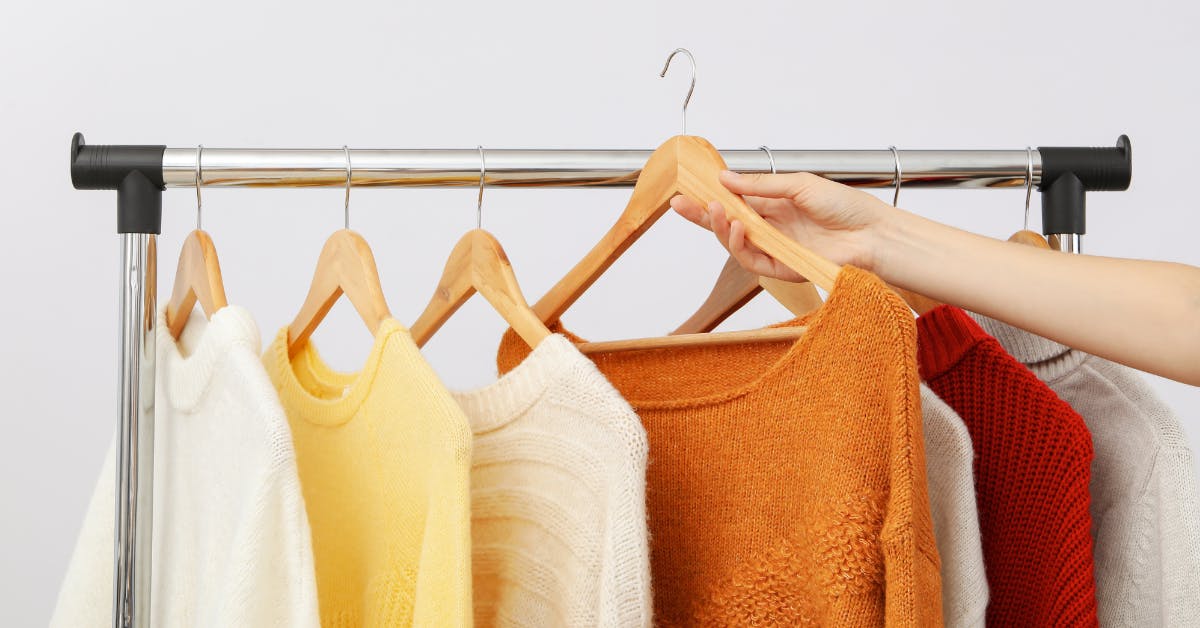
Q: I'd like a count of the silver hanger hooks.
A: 7